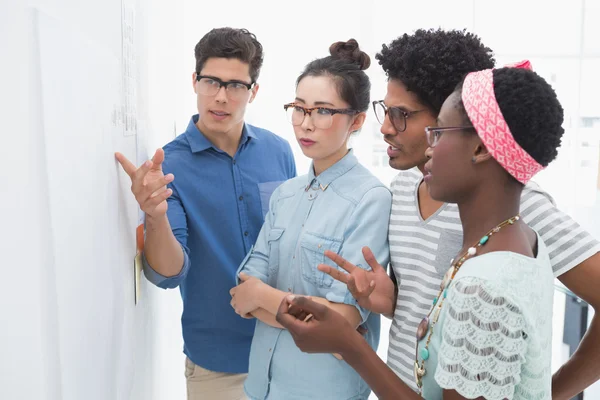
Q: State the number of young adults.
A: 4